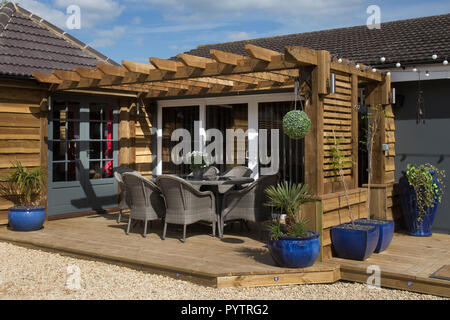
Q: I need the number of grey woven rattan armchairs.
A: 6